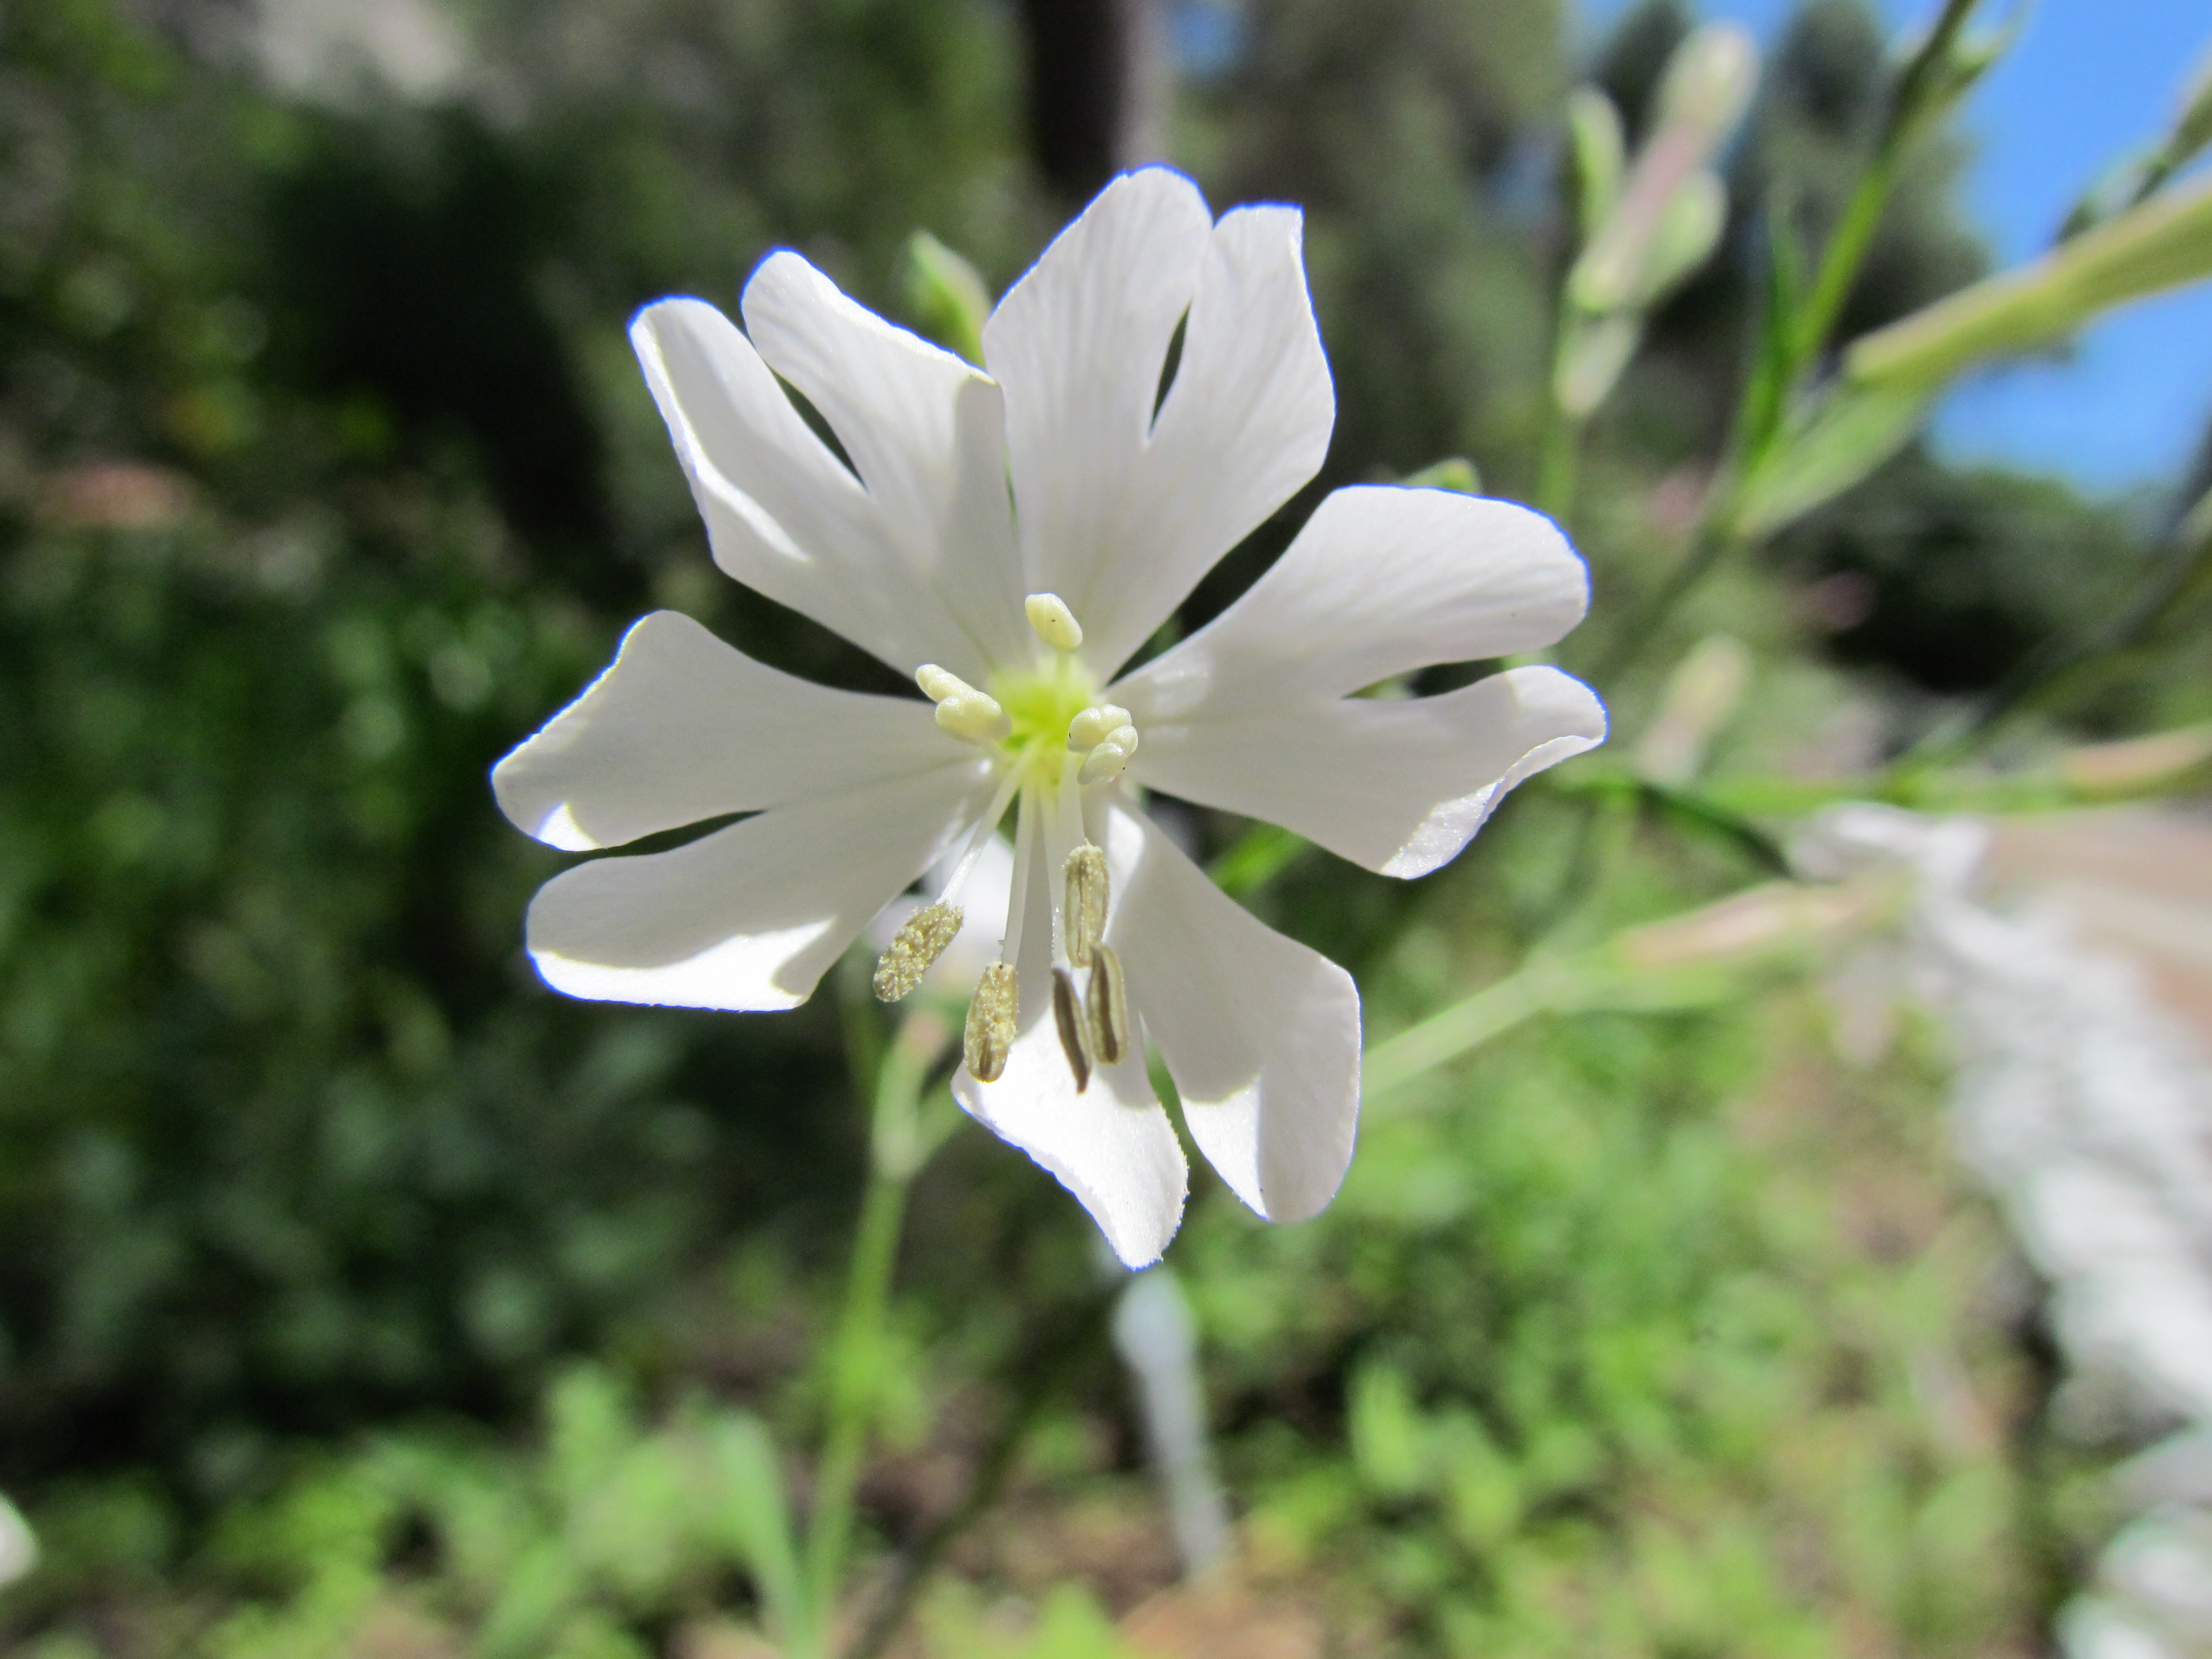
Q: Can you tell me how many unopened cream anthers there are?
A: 5